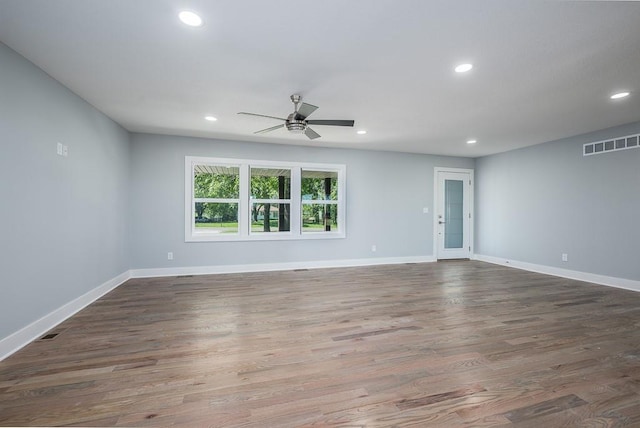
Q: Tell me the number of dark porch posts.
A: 2